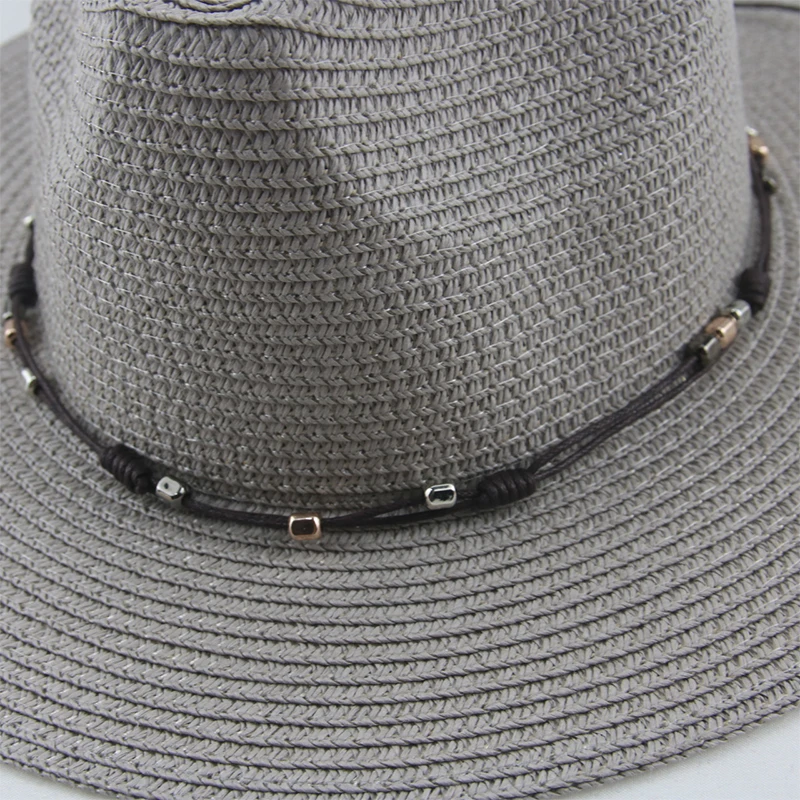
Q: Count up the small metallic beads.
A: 13